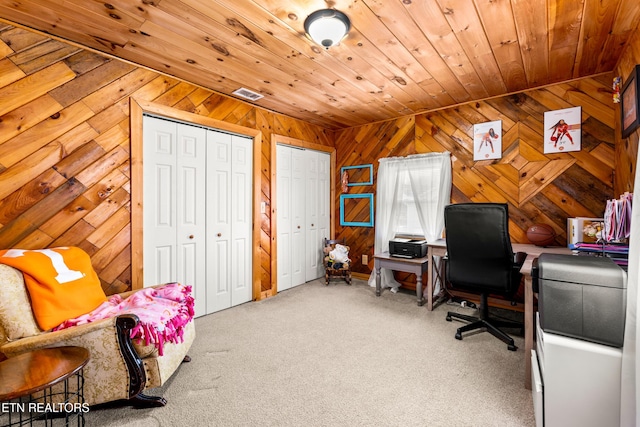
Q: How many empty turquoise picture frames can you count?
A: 2